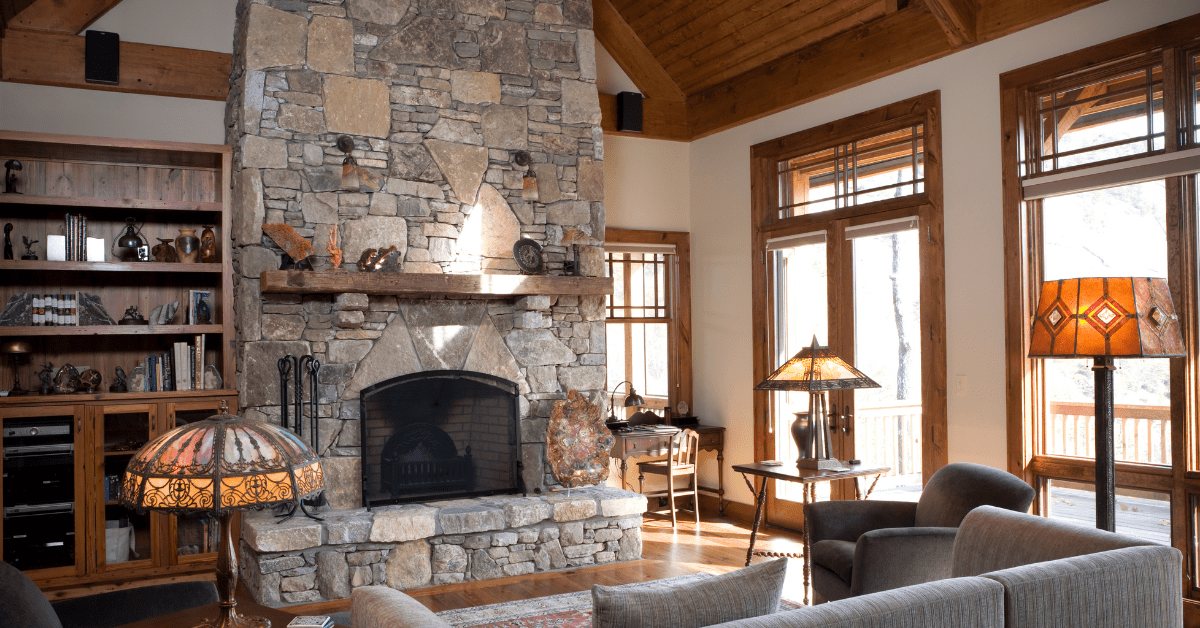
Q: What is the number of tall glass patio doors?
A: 2